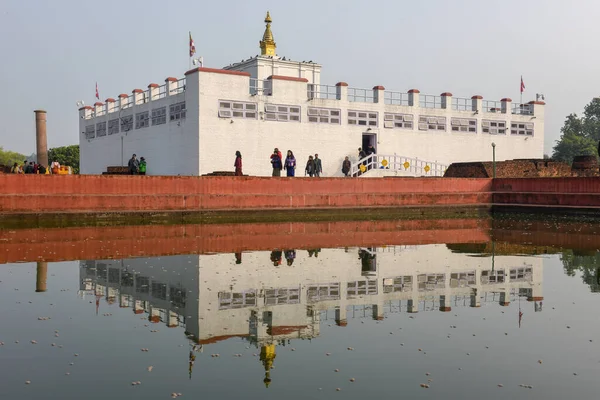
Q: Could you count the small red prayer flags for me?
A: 3